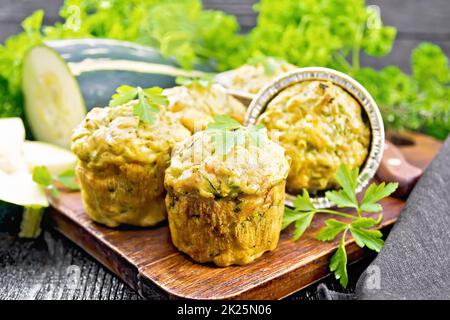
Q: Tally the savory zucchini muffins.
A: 5